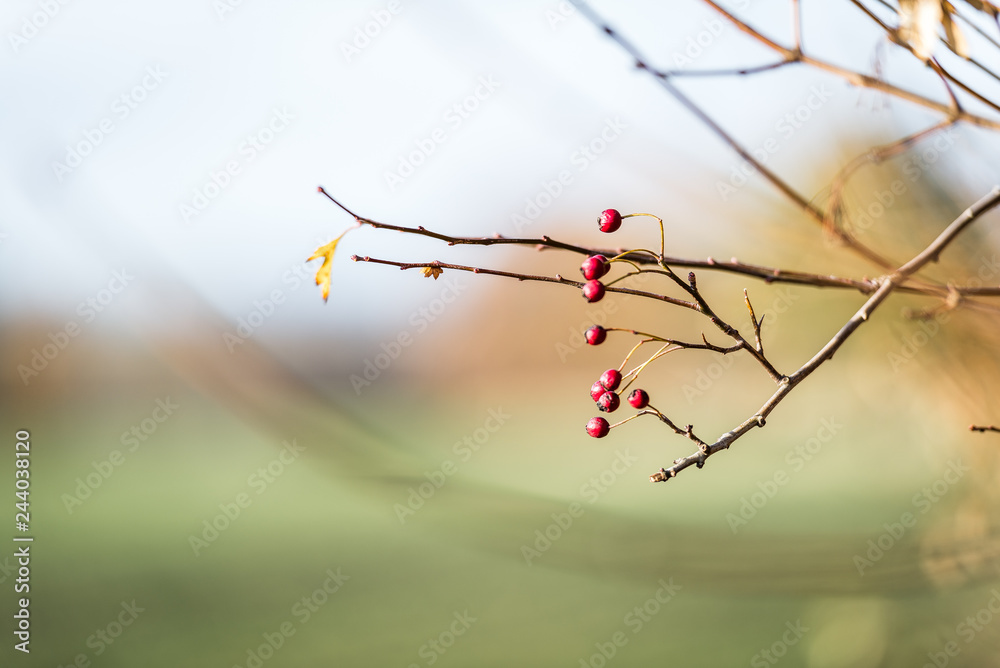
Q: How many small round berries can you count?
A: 10